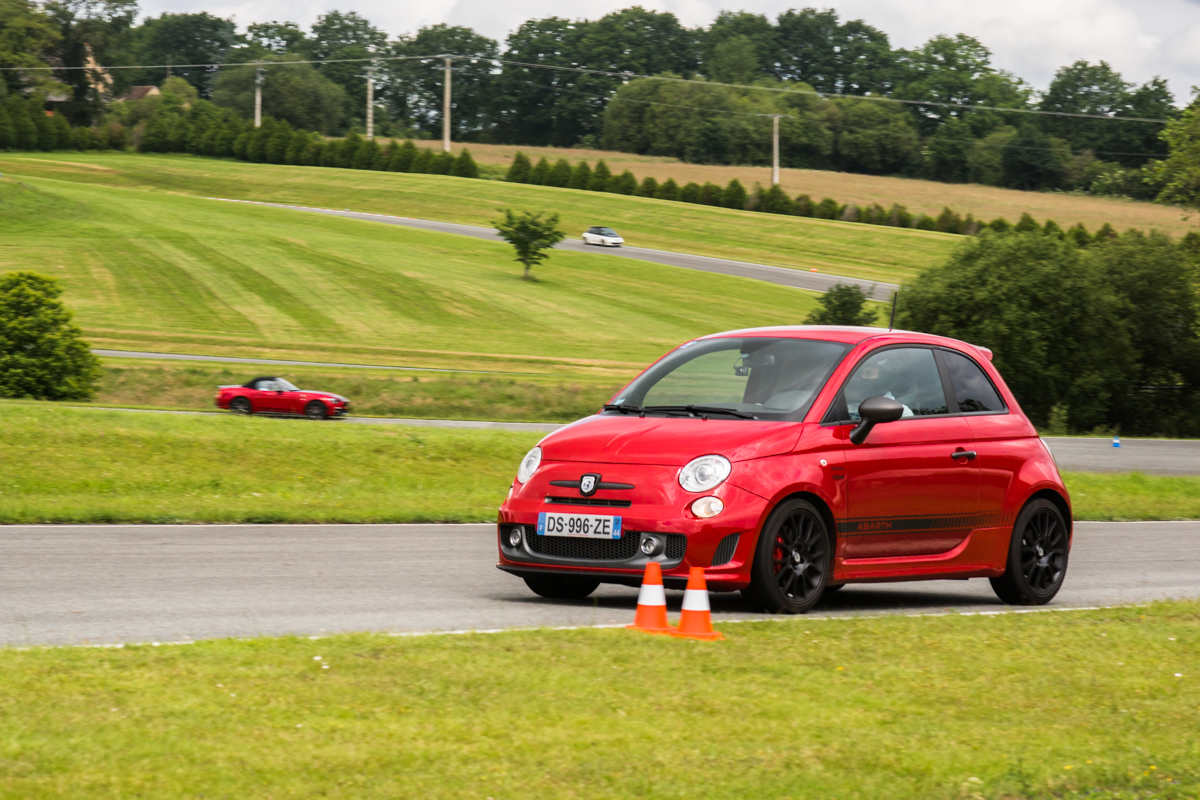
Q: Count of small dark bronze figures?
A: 0